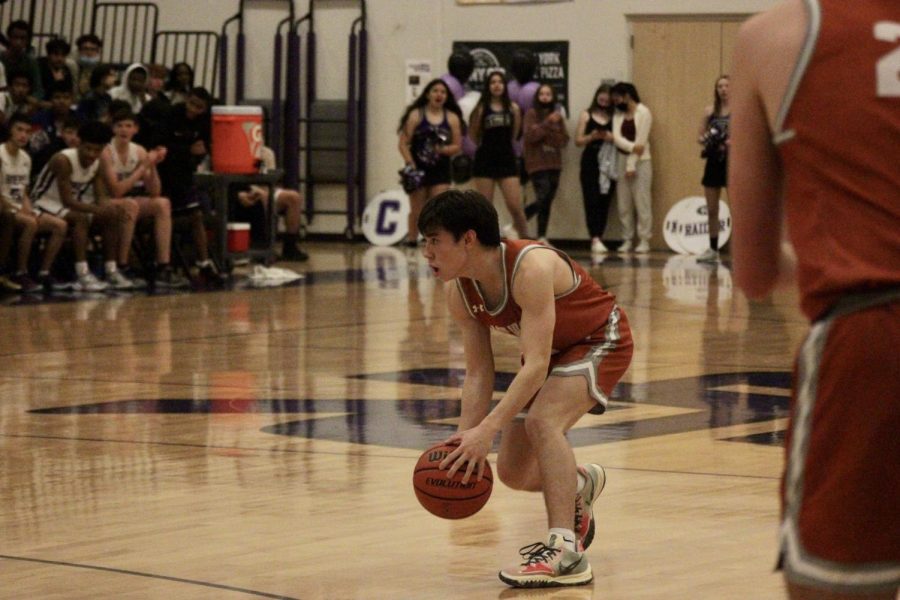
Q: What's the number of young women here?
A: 6